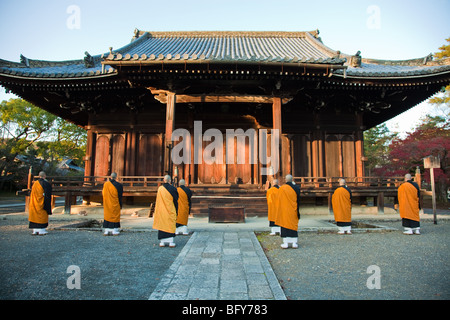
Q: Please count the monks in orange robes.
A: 8